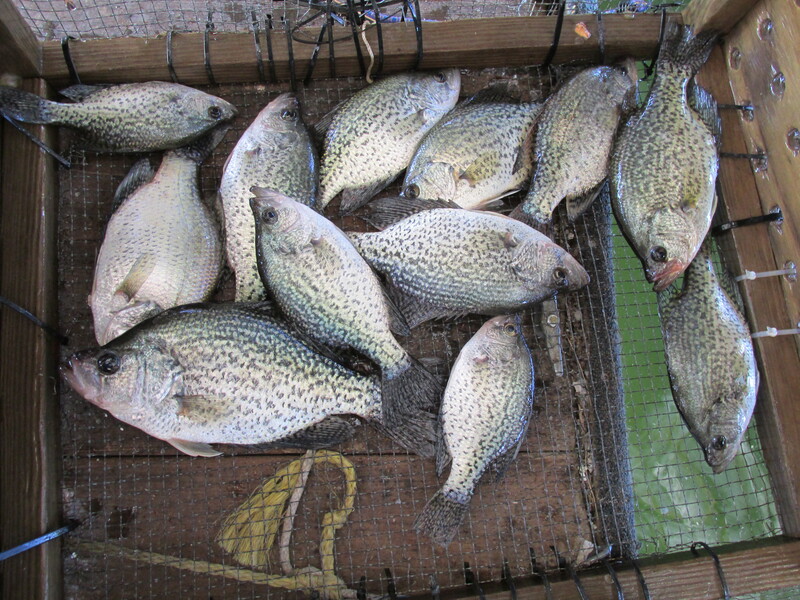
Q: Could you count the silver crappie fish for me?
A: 12